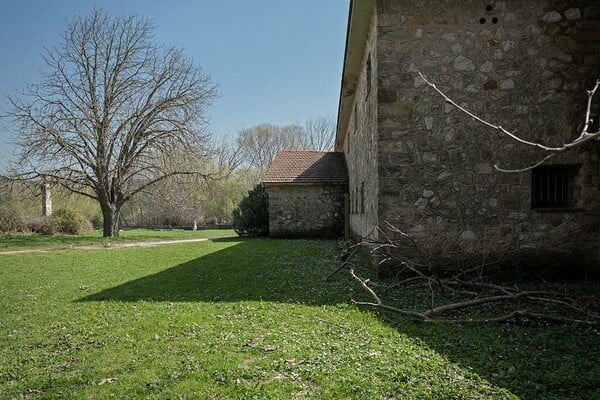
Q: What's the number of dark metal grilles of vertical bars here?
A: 1